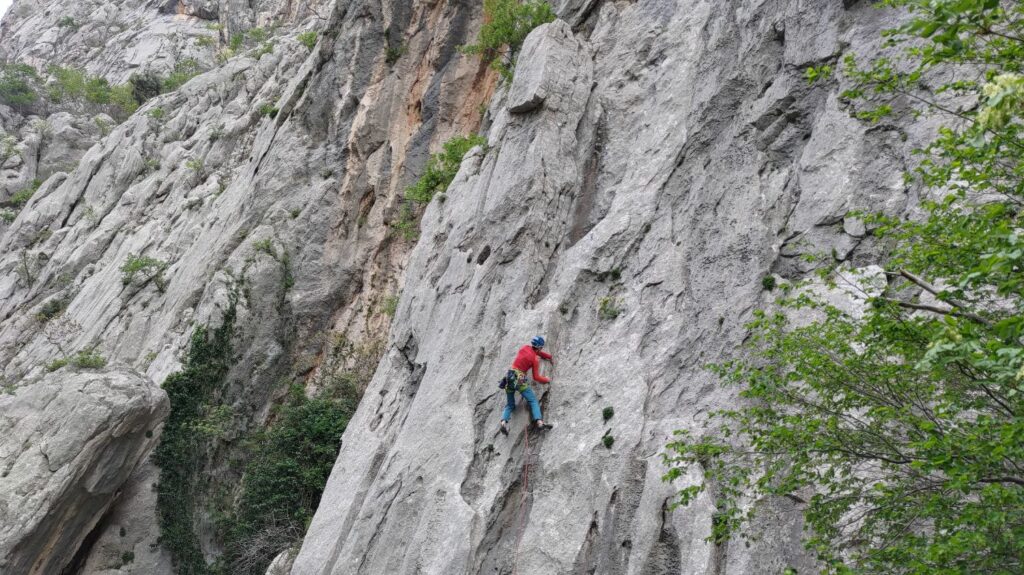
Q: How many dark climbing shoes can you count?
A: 2